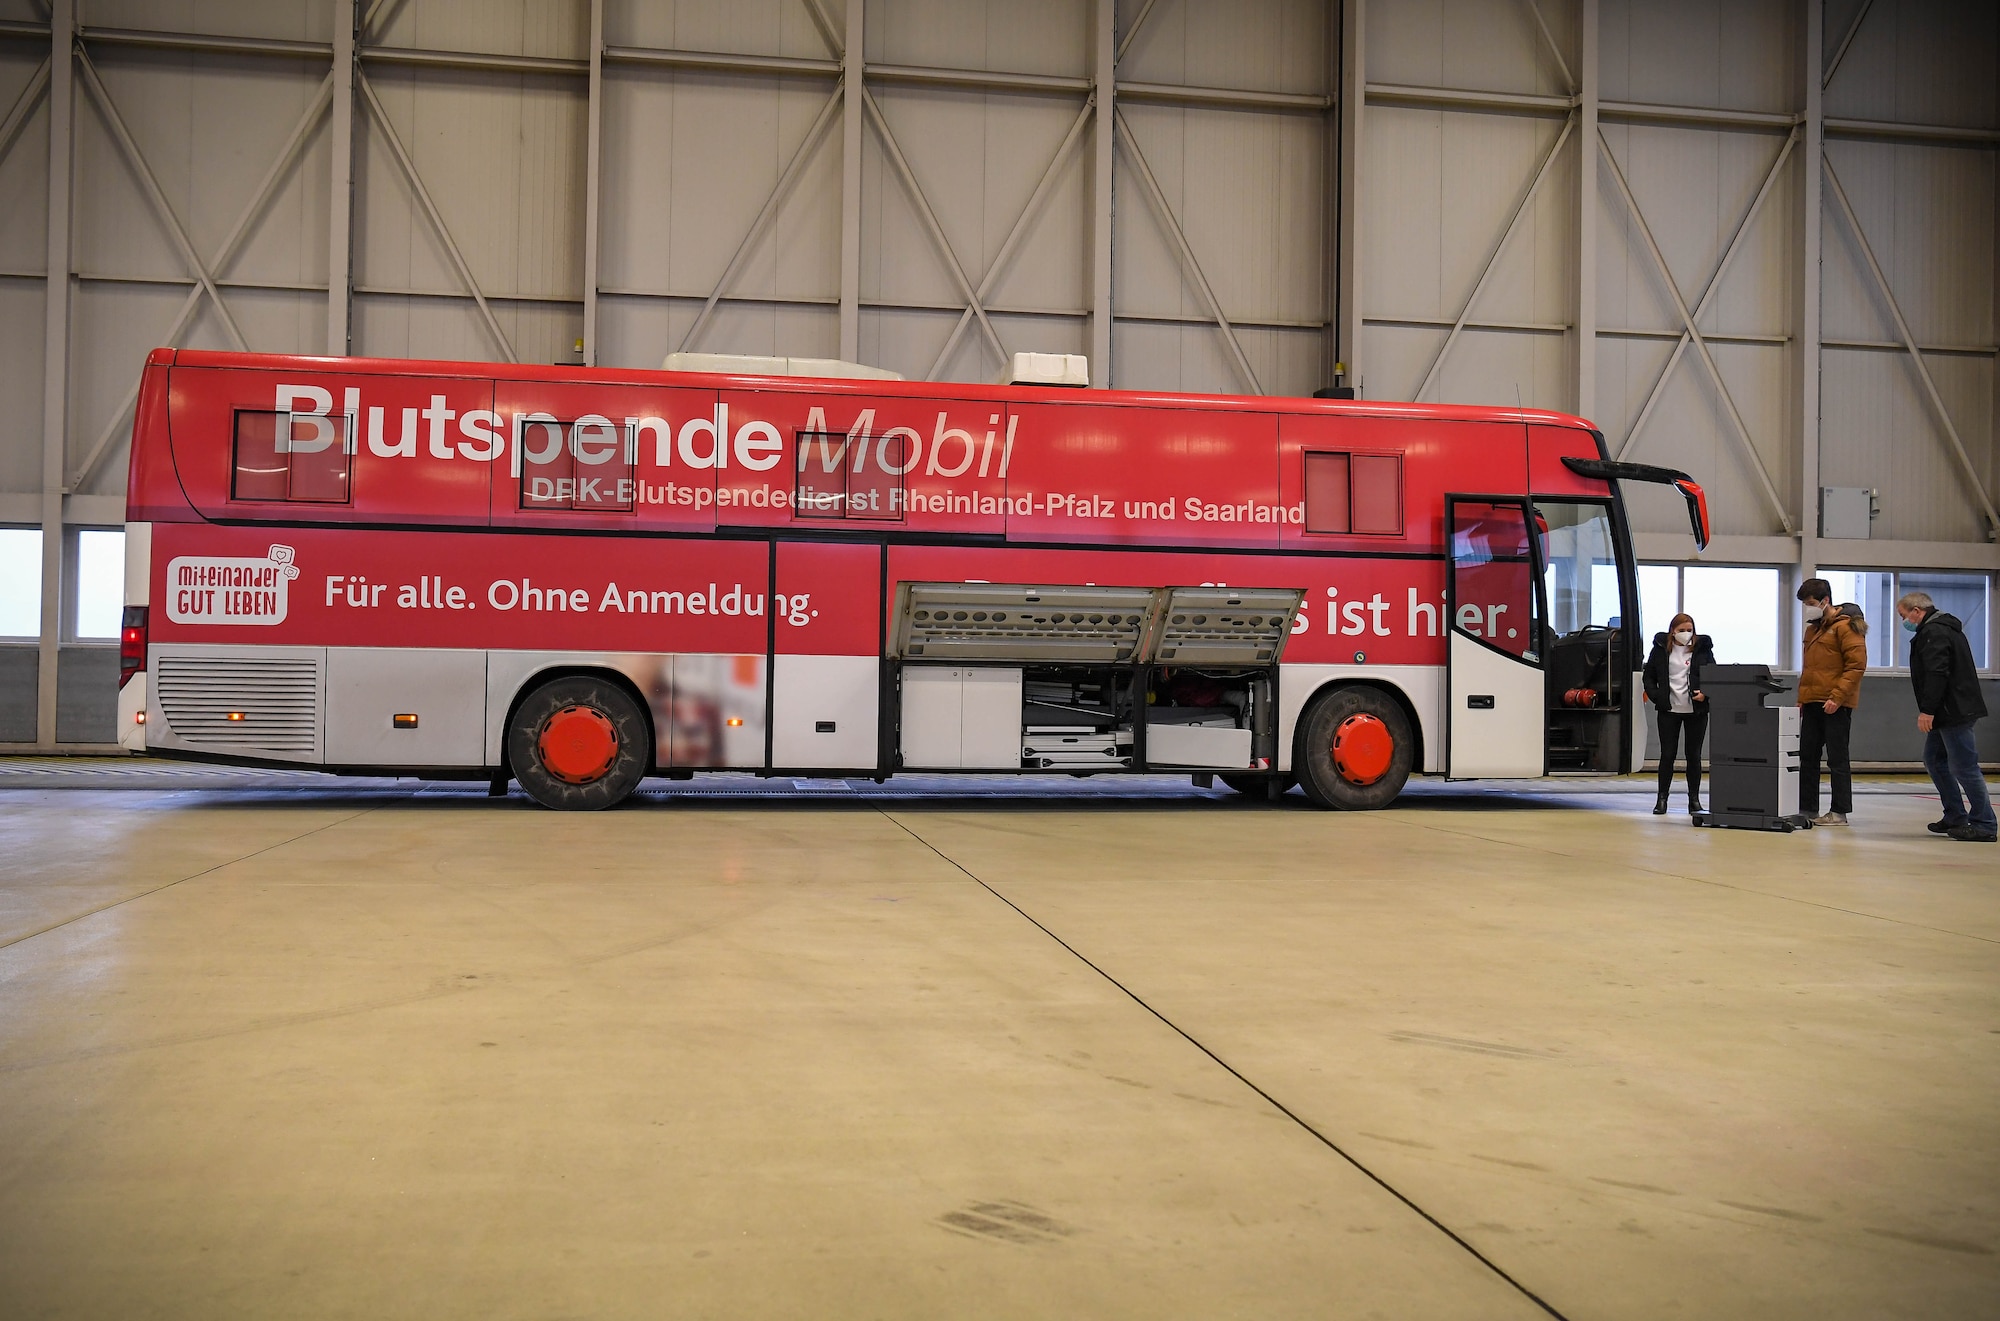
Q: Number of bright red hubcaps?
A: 2